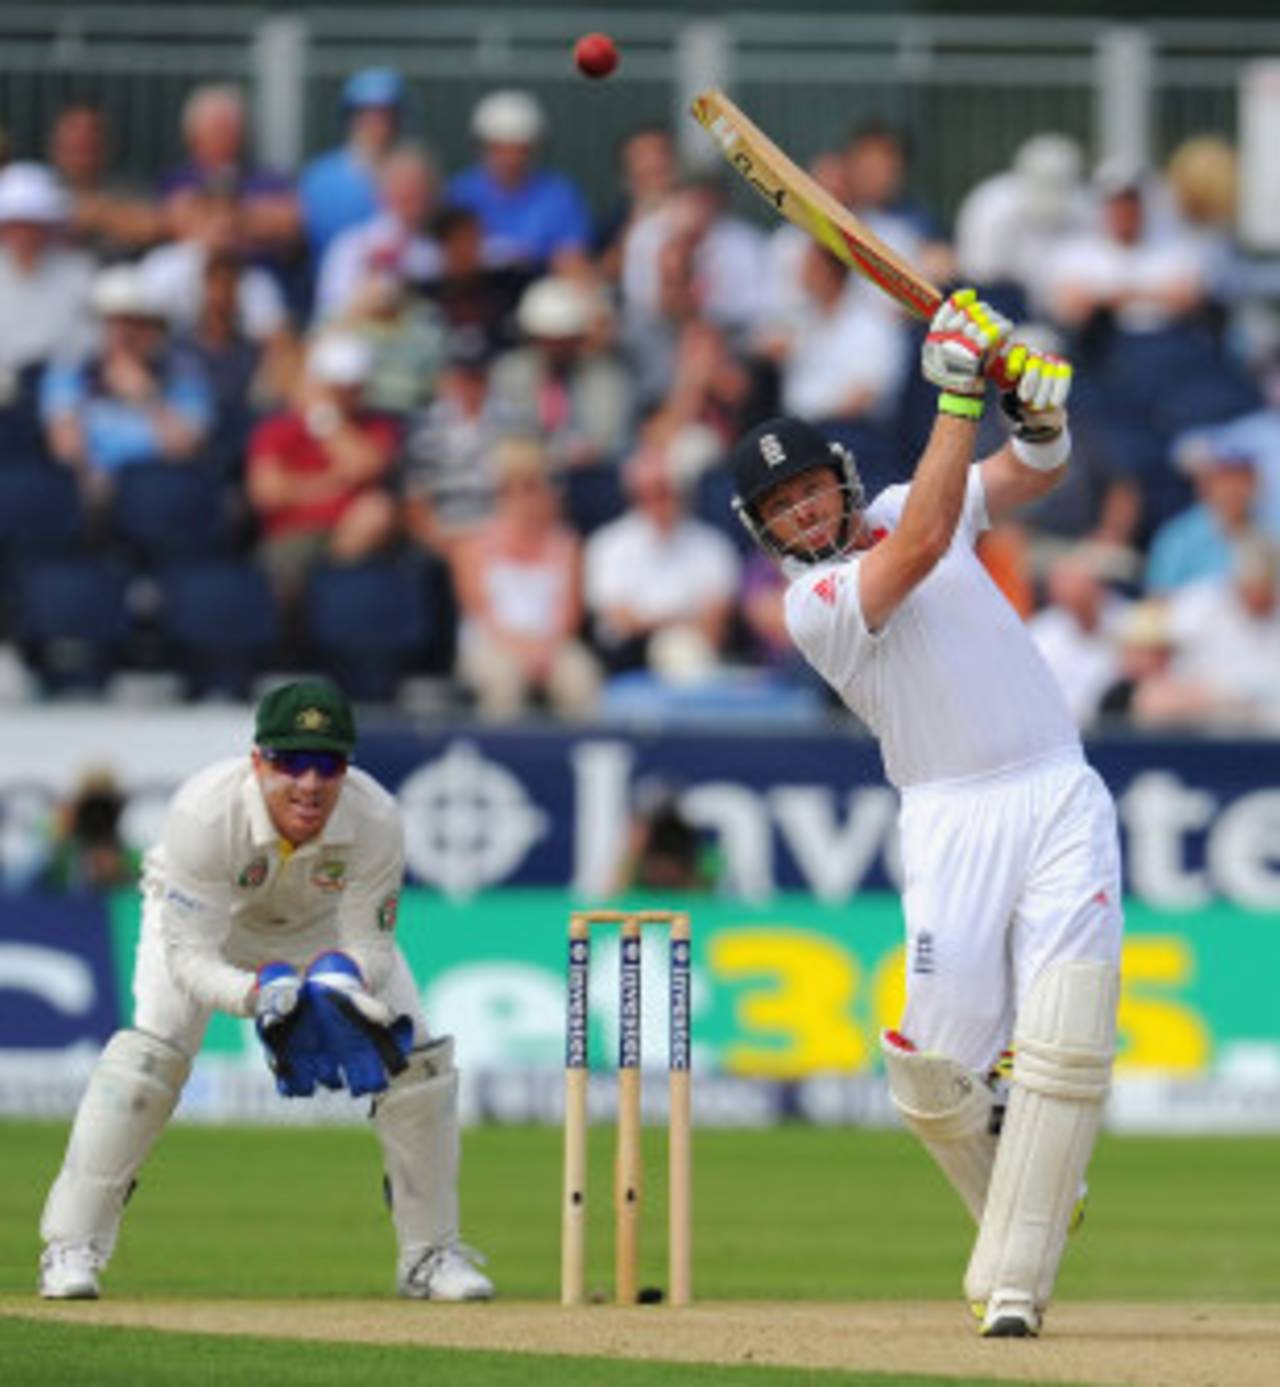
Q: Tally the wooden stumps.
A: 3